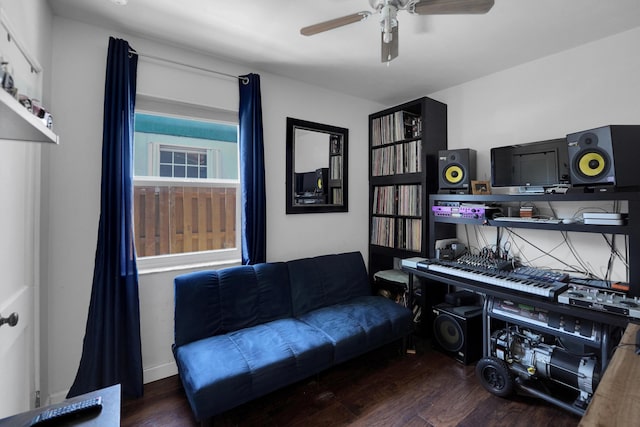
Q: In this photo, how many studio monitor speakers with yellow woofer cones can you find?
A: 2